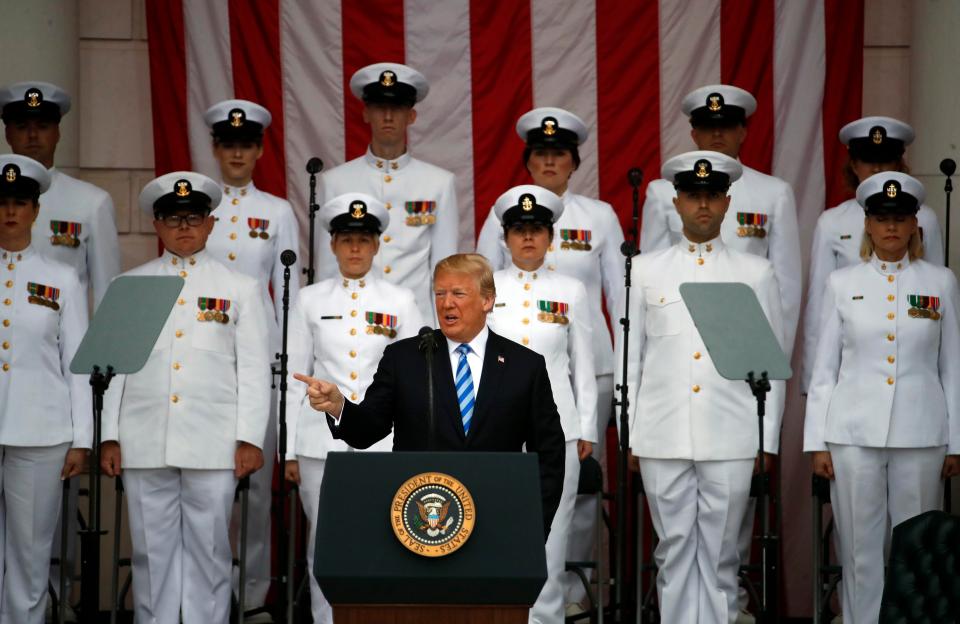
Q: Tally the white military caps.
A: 12